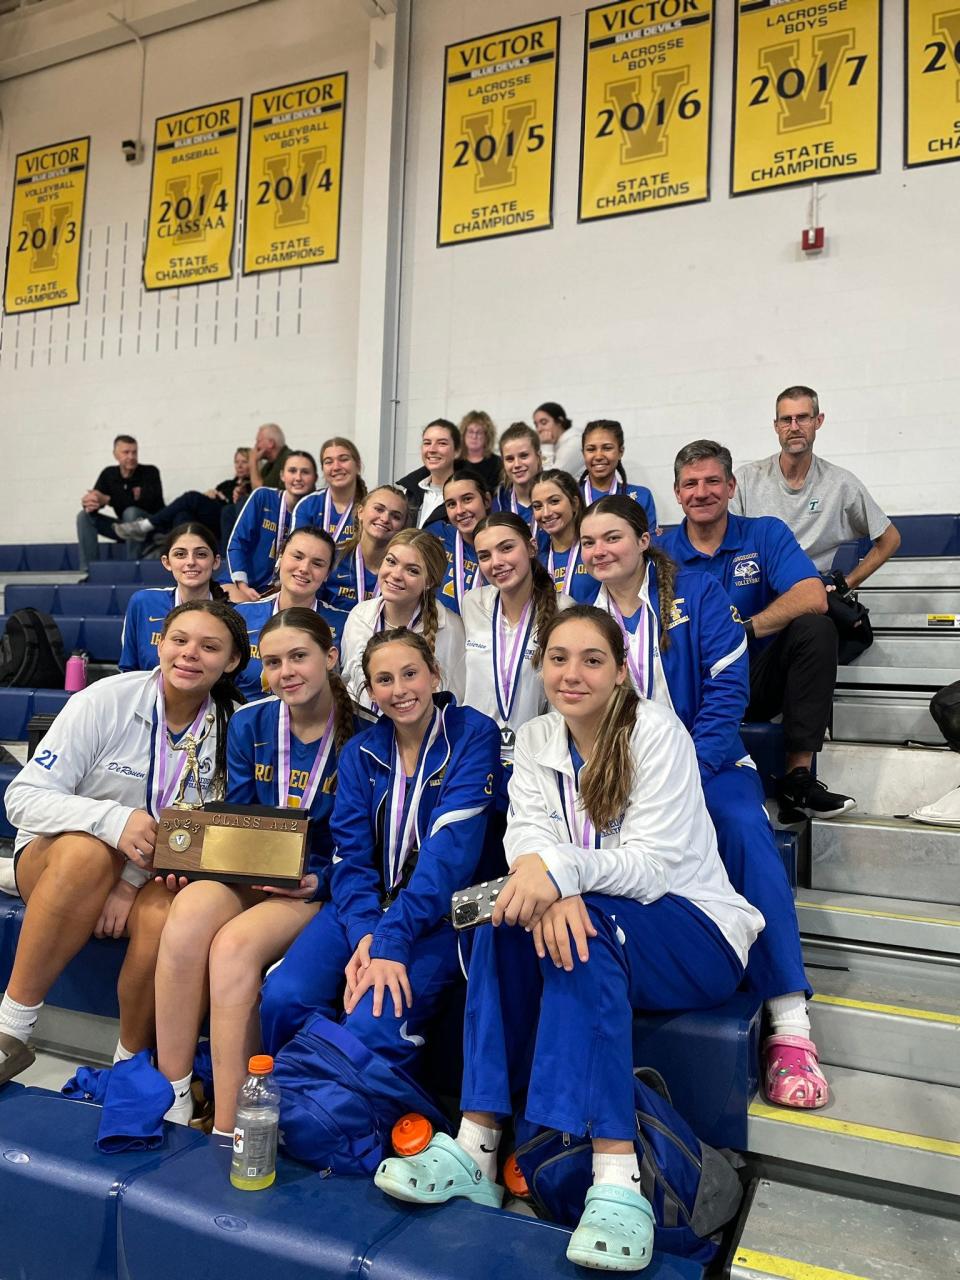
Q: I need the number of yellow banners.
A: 7